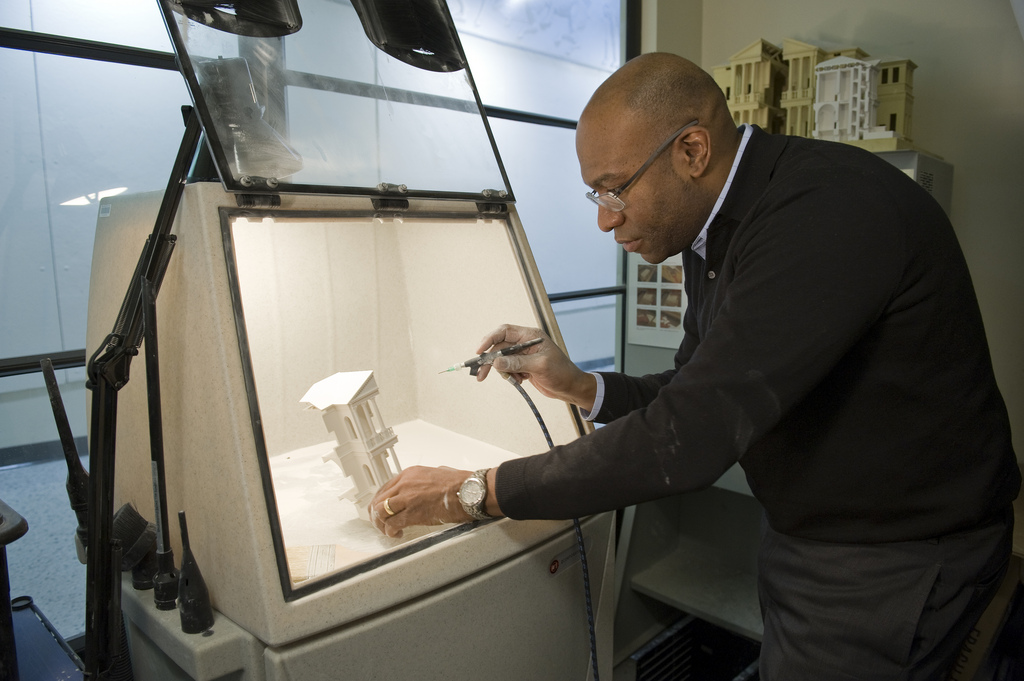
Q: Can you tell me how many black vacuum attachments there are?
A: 4